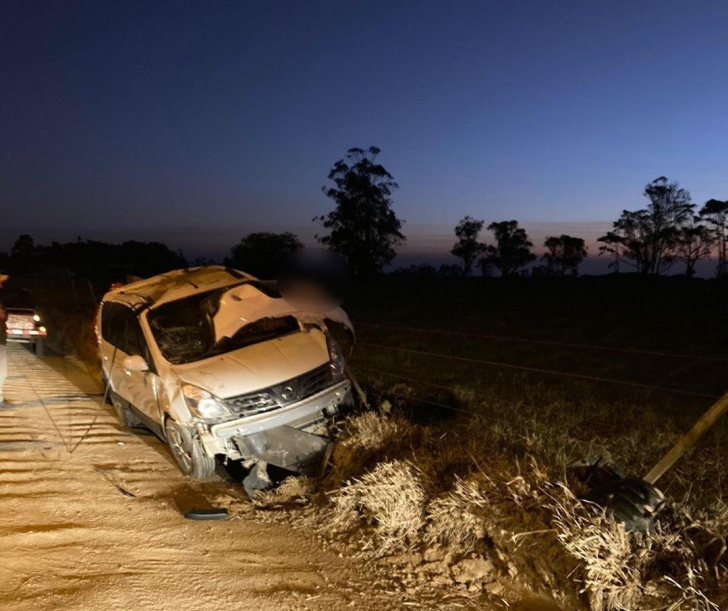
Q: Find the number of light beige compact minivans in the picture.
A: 1